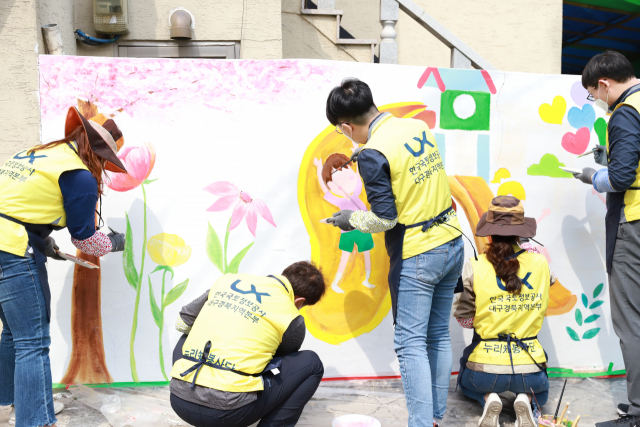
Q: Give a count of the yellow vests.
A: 5